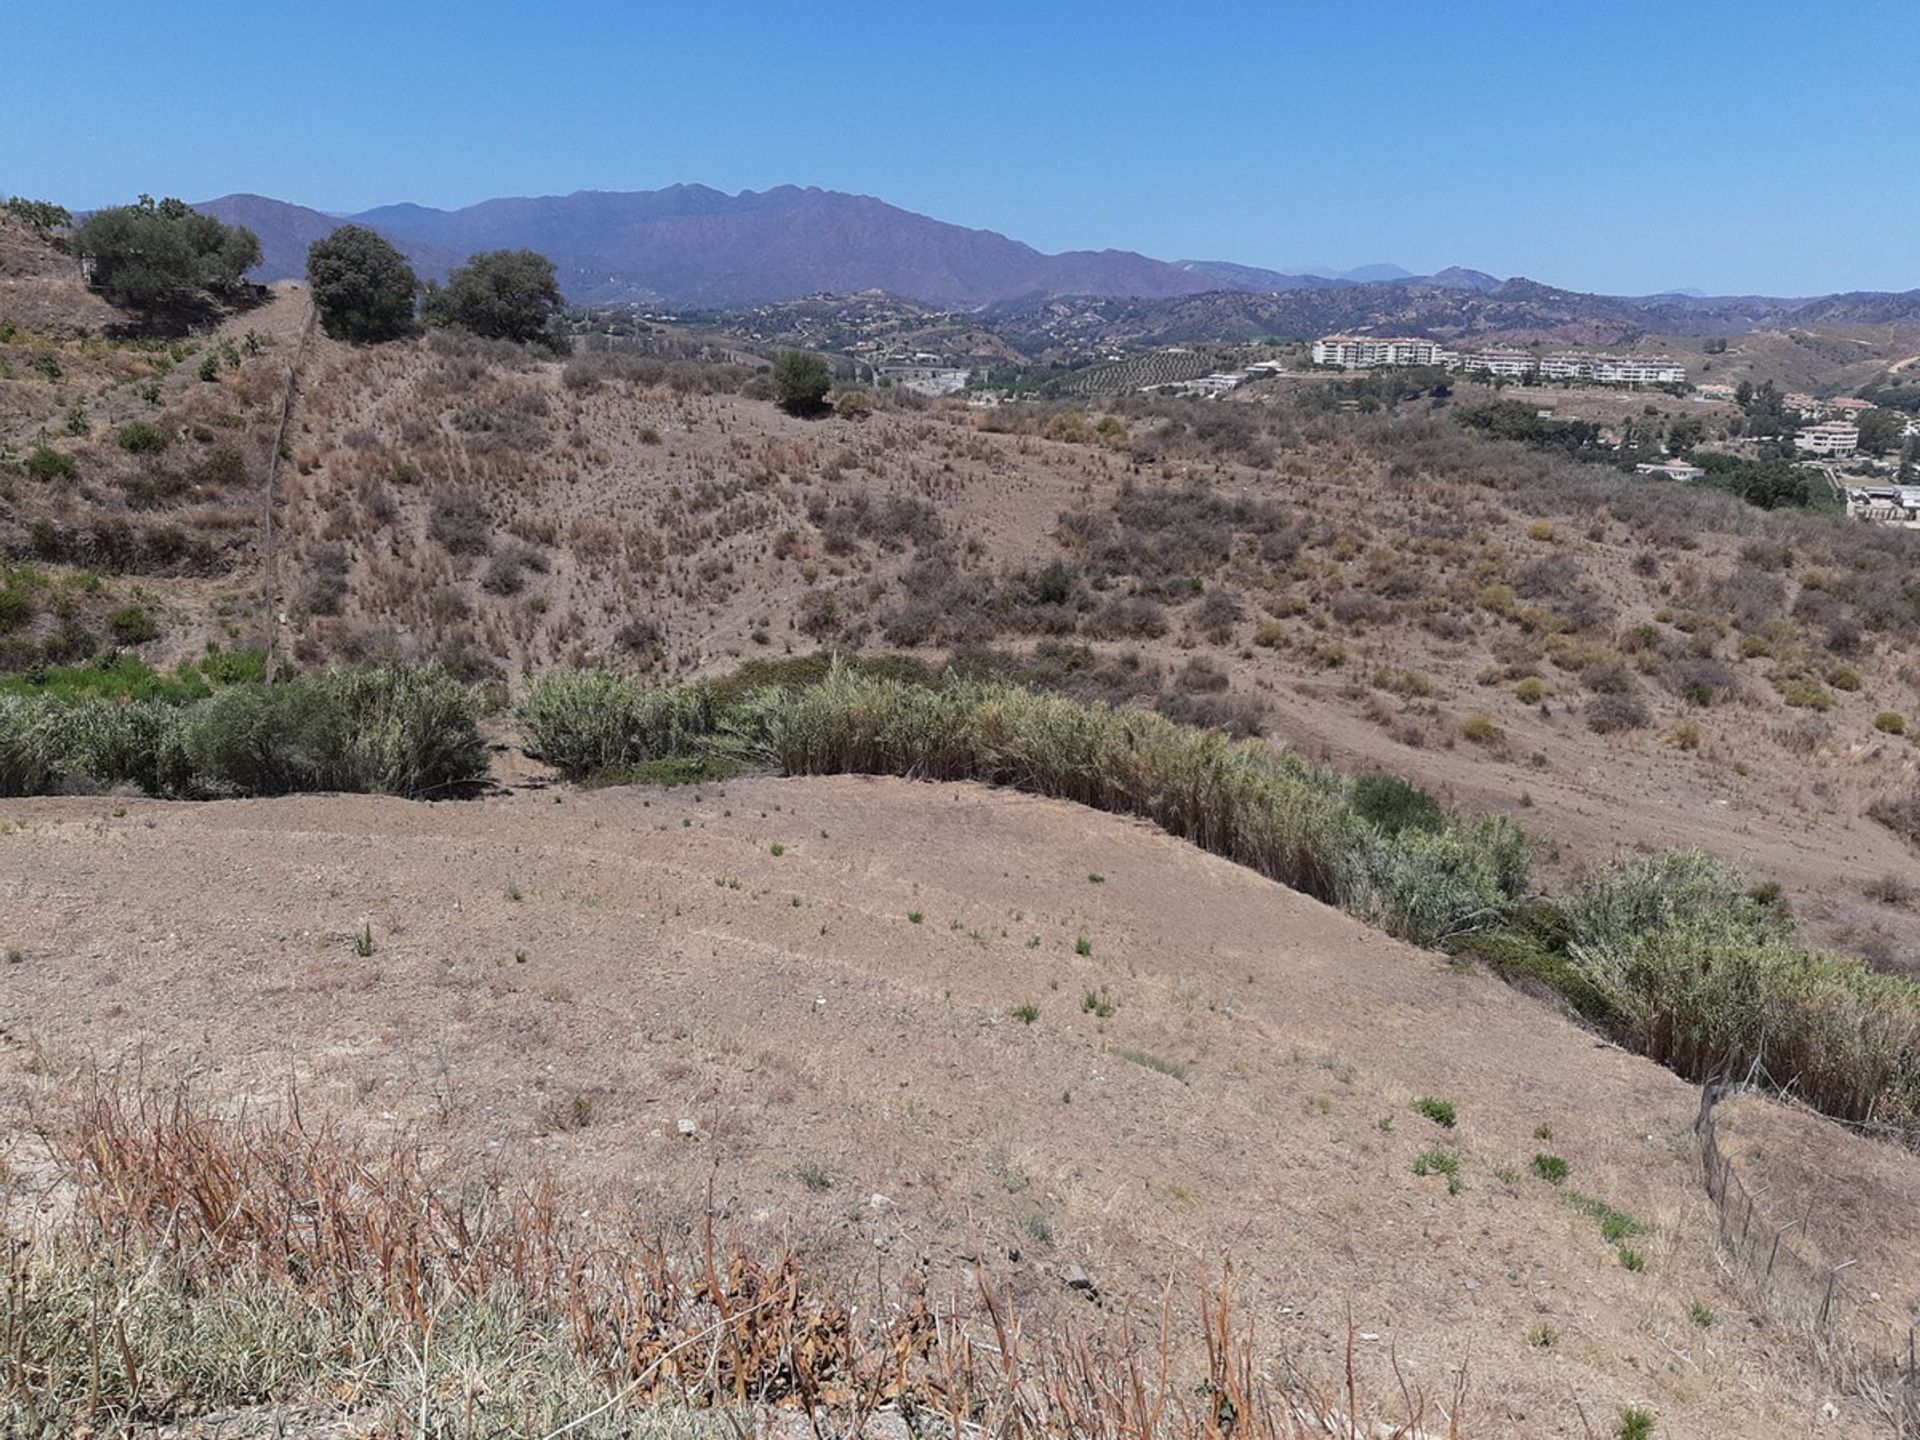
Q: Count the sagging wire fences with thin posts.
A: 1